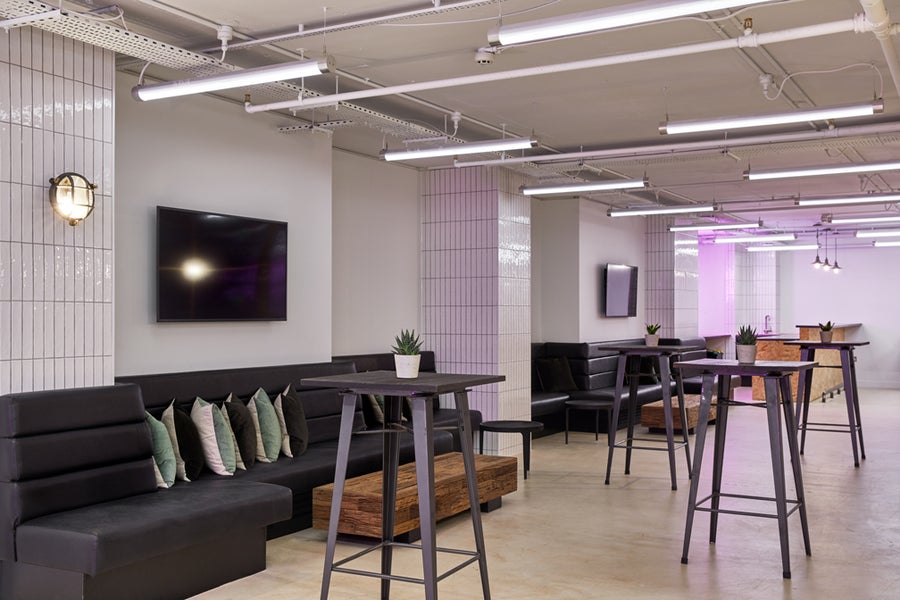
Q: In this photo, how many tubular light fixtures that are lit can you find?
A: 14